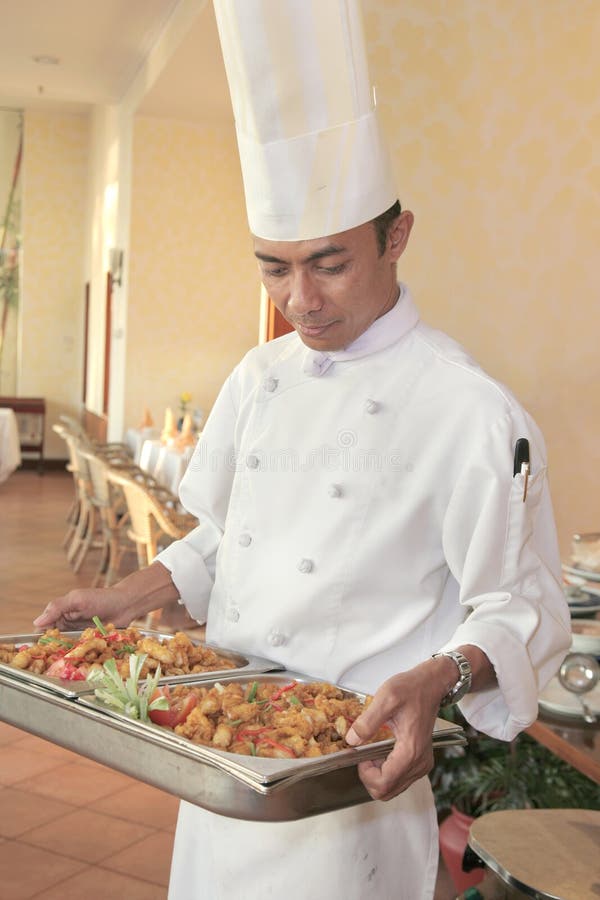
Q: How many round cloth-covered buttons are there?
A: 8